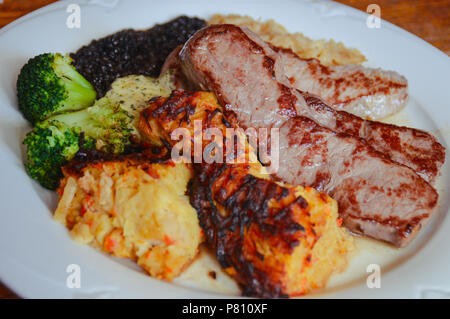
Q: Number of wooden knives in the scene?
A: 0